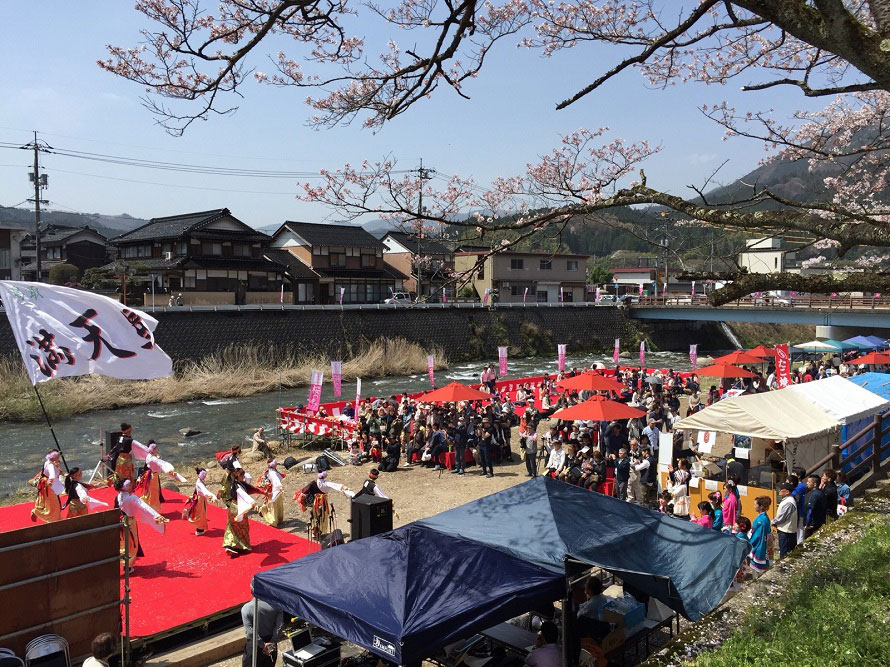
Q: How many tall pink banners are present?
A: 9